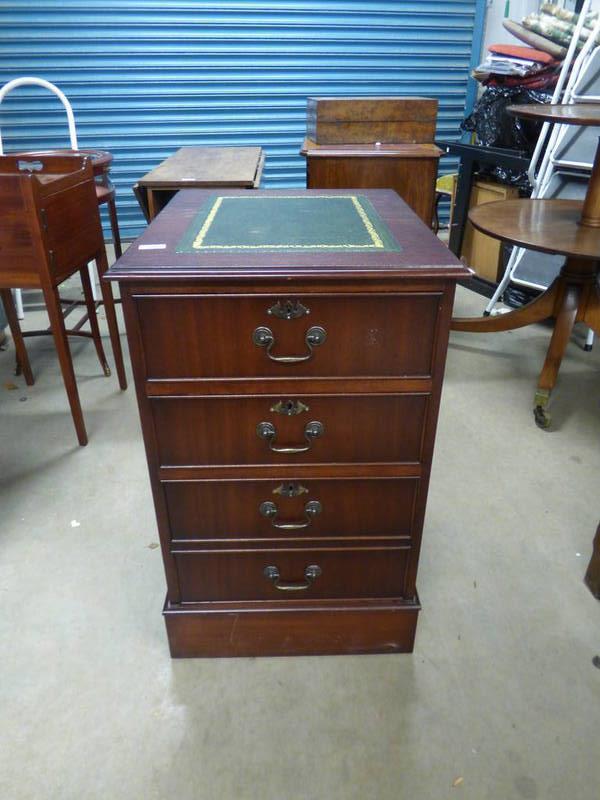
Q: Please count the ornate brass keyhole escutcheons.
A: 3